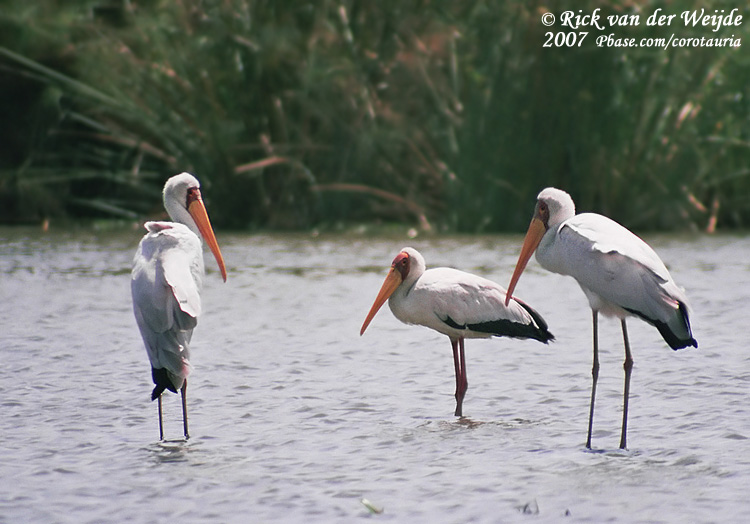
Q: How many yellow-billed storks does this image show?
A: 3